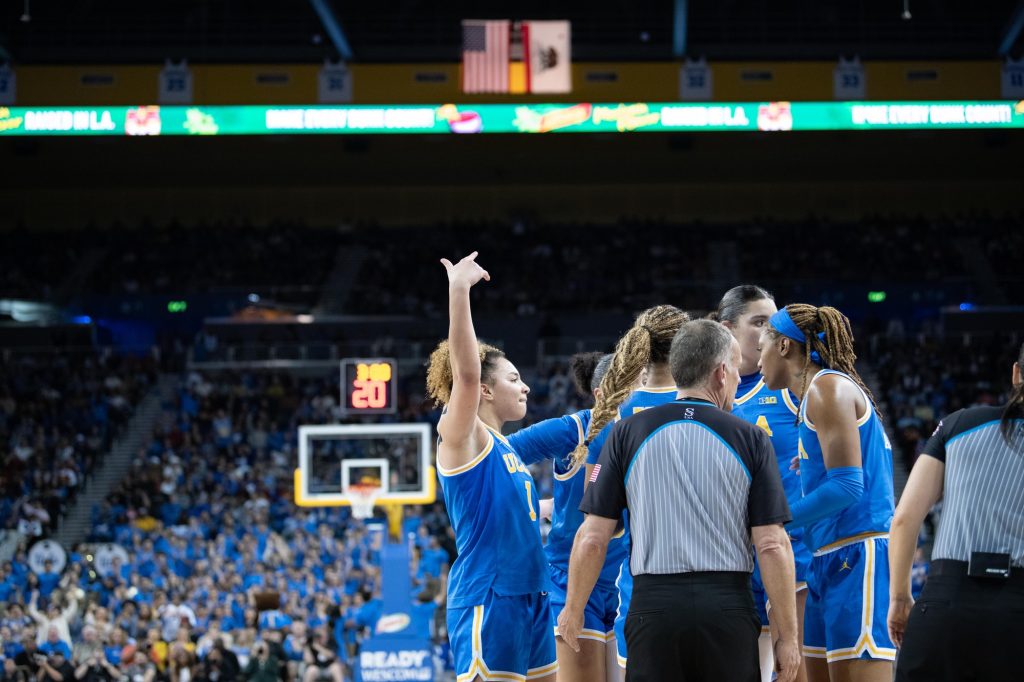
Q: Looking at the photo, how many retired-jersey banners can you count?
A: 6